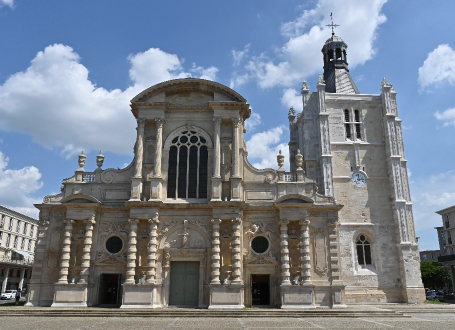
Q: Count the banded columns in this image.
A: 8